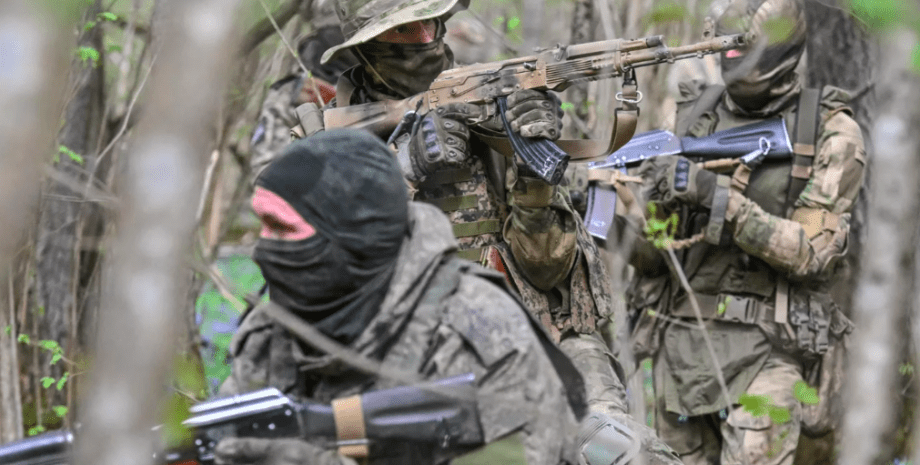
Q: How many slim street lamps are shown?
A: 0